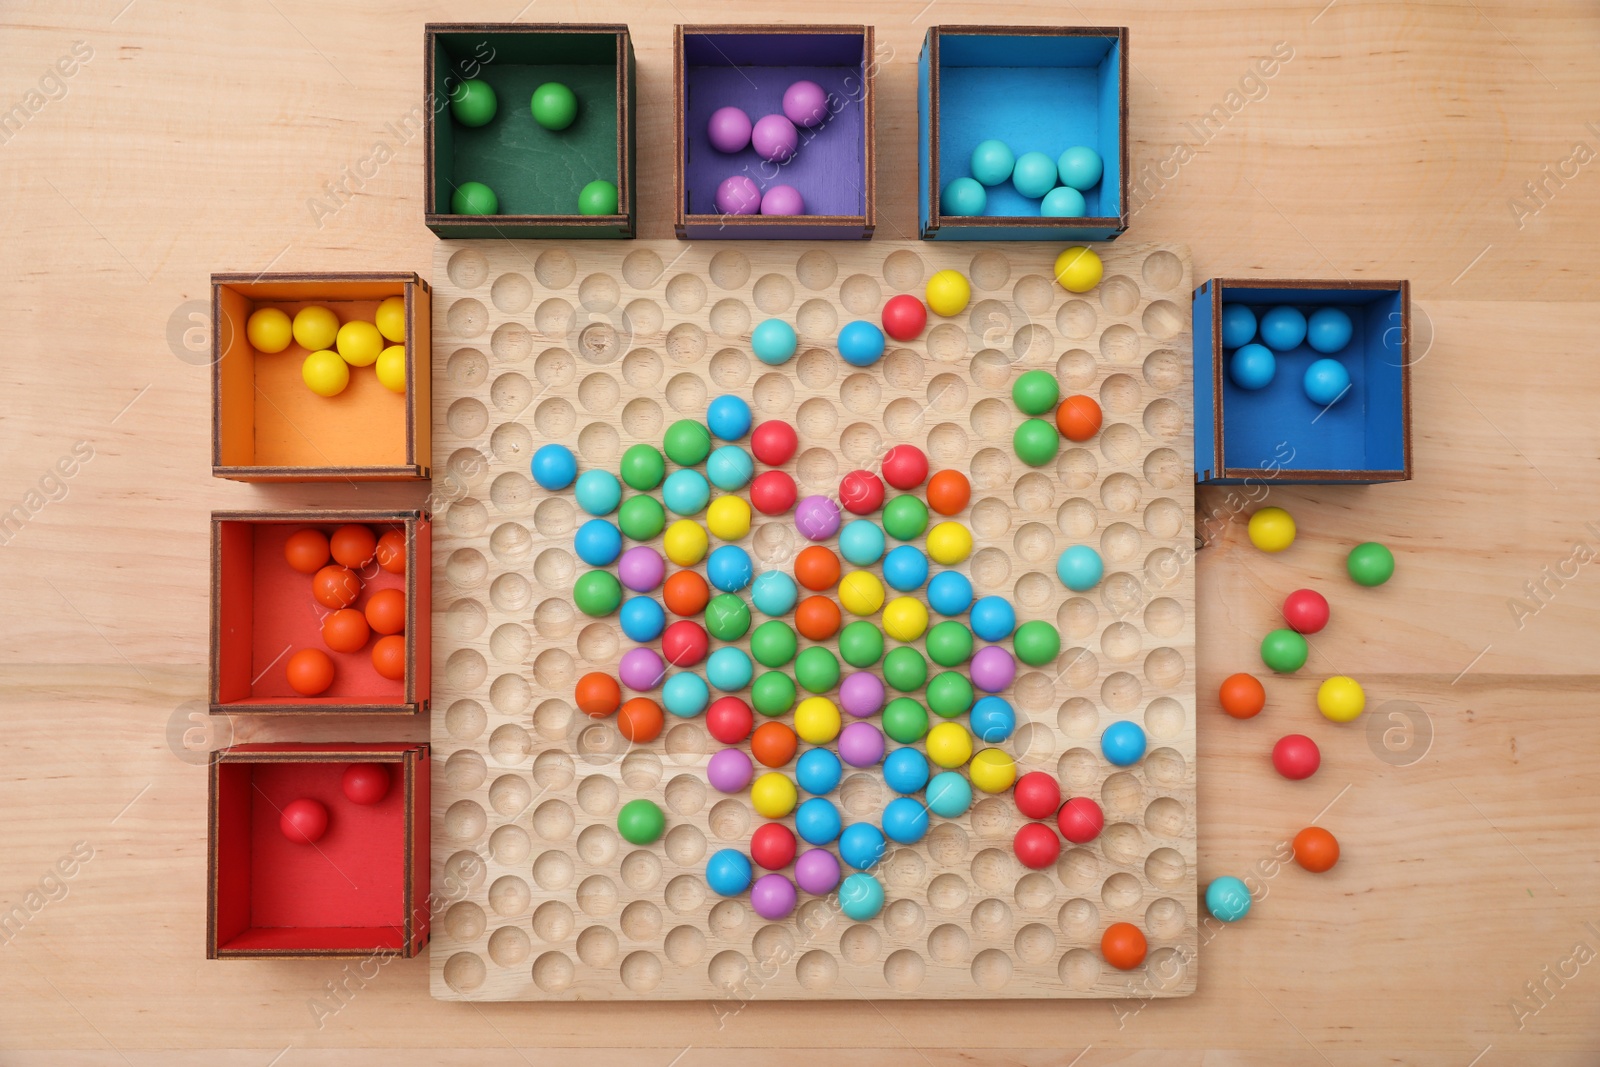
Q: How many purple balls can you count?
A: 14